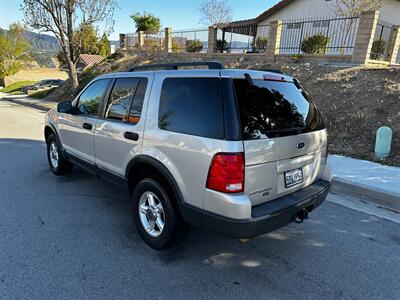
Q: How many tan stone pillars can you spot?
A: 7